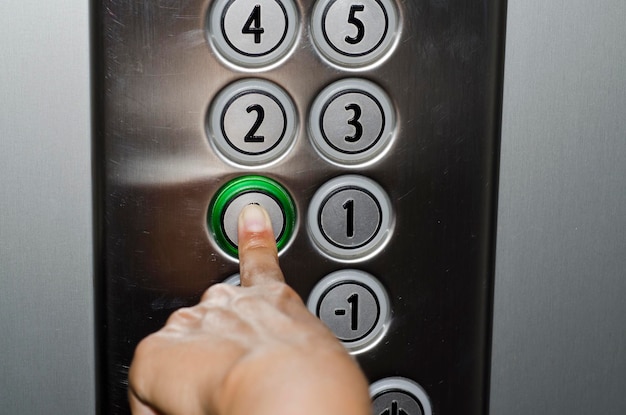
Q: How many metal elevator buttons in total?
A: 9